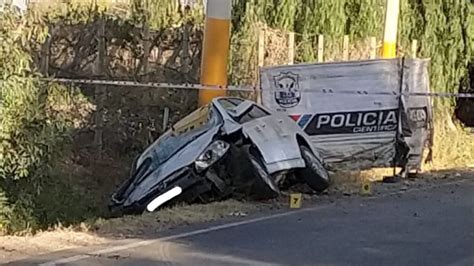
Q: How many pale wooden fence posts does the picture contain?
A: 6